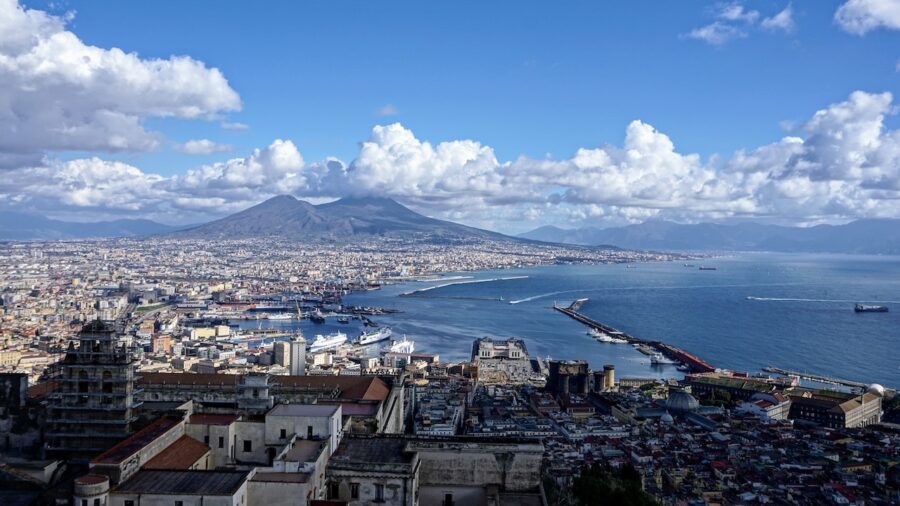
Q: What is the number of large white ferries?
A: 3